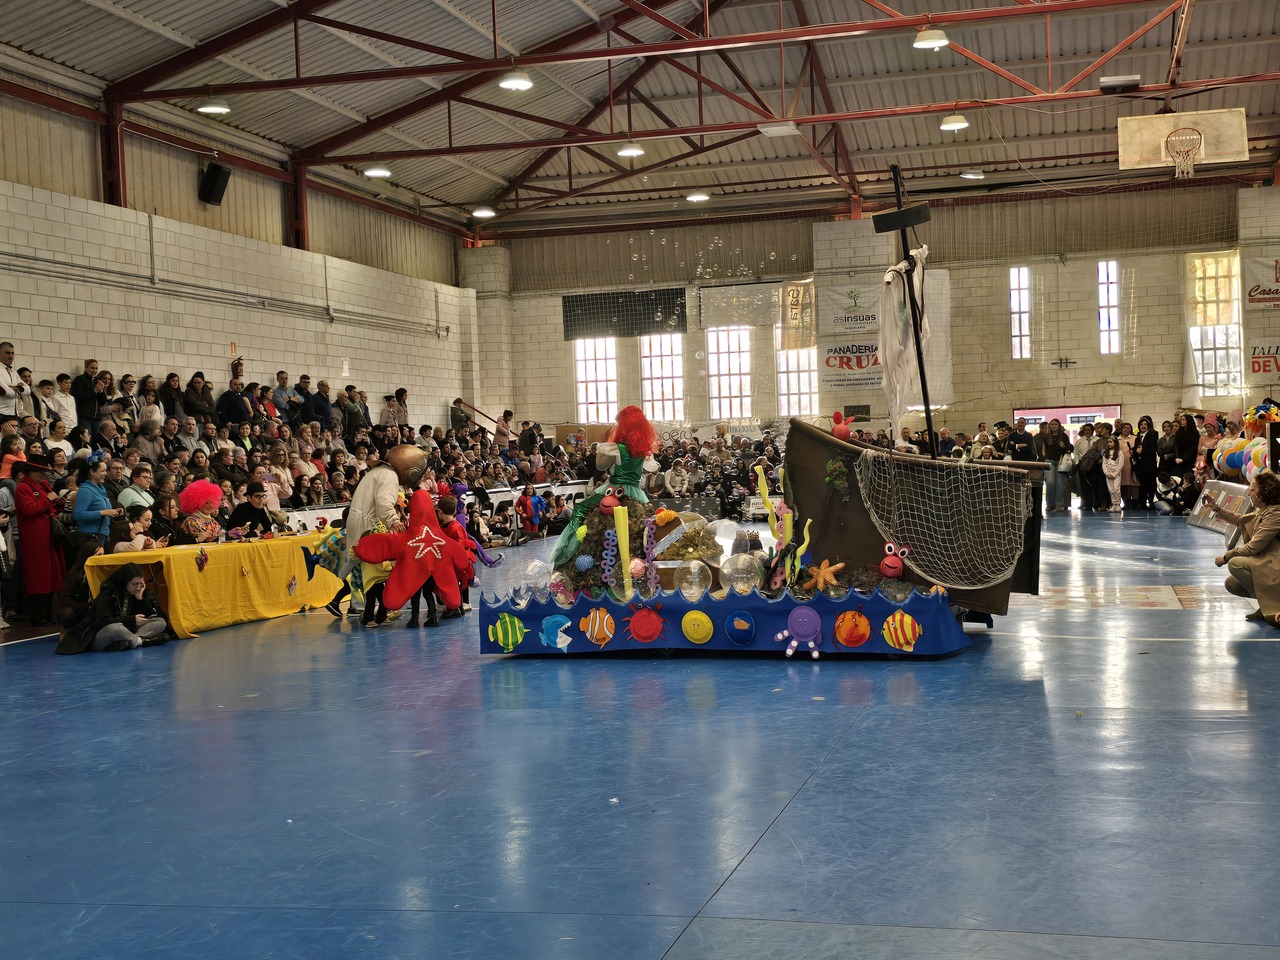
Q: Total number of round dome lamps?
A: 9